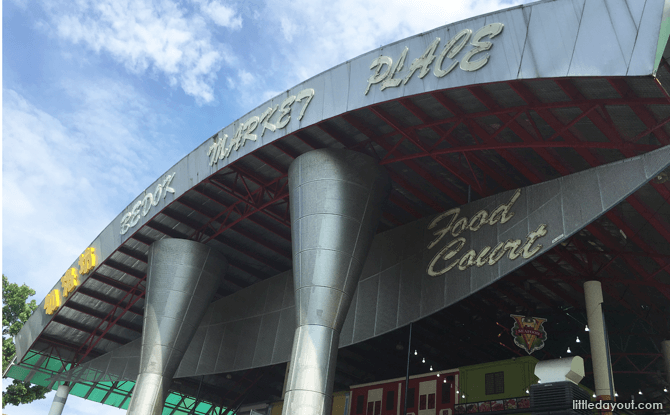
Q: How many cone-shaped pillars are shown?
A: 2